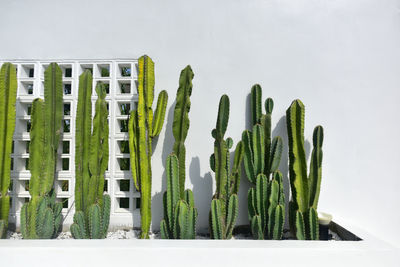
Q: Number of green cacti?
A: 8